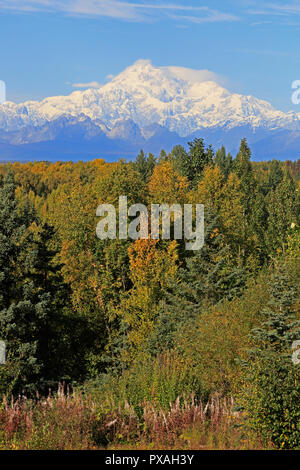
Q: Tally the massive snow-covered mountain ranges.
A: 1